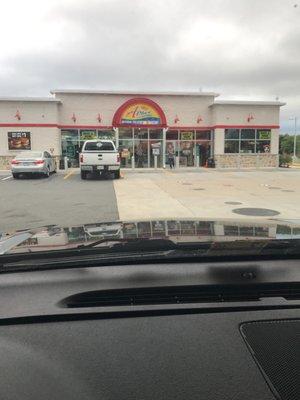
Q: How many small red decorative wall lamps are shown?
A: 6